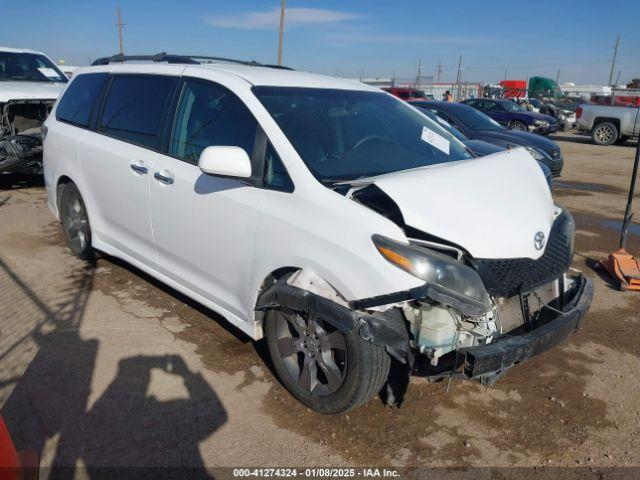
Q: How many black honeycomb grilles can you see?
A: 1